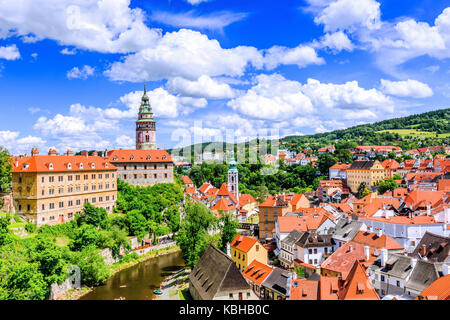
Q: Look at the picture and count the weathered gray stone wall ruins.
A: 0